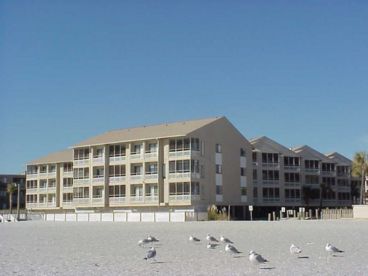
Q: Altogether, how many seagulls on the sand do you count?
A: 11